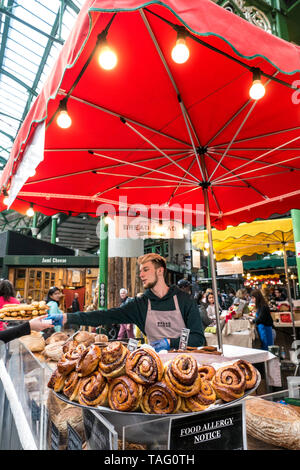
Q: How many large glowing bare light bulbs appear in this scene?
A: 4